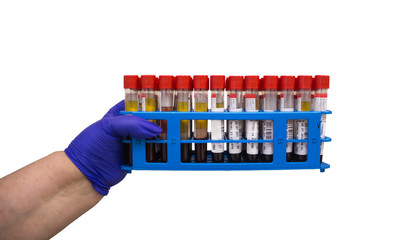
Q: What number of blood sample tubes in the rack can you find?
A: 12